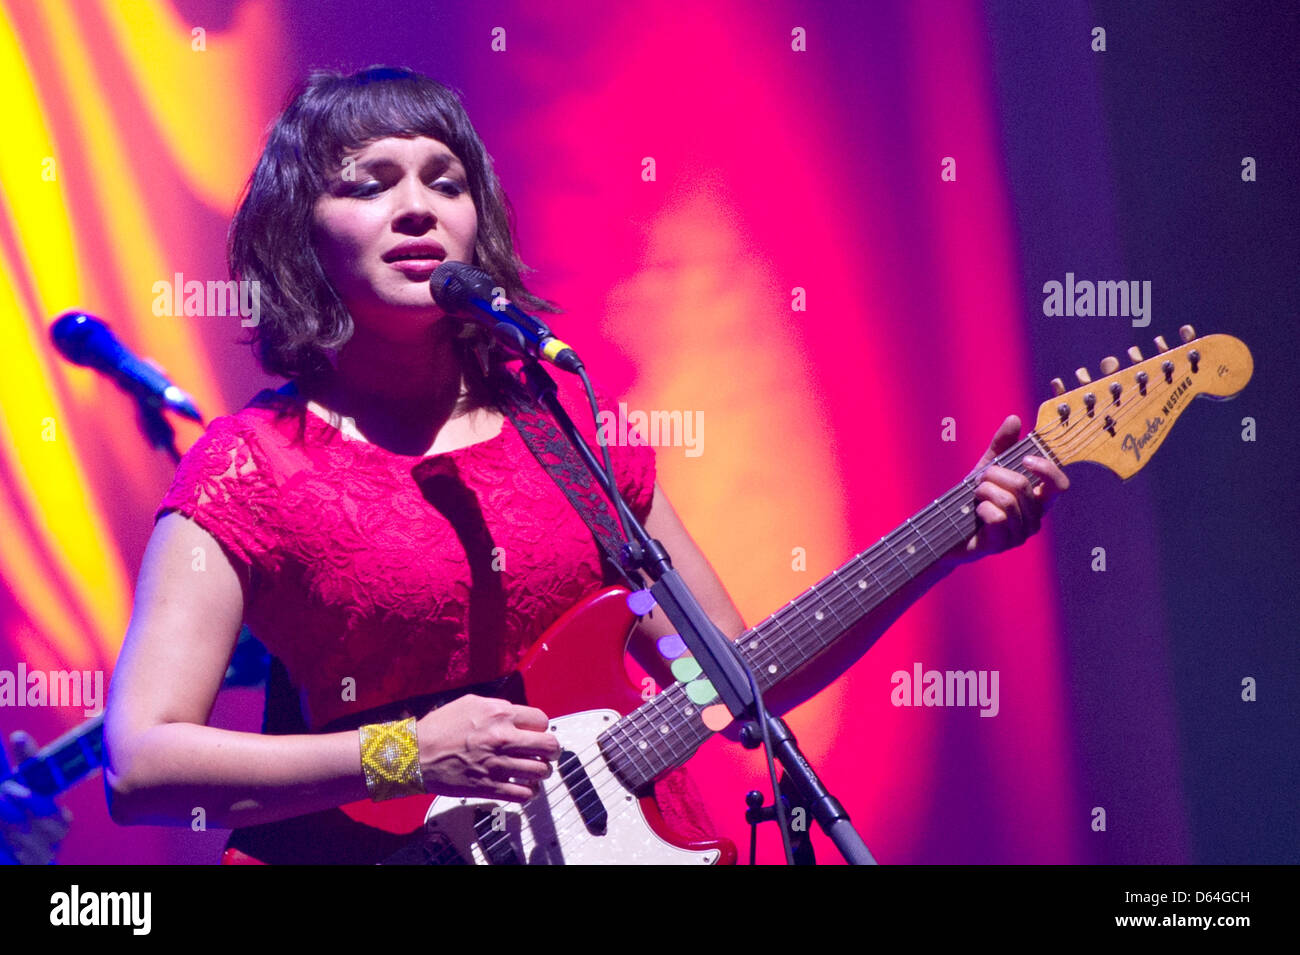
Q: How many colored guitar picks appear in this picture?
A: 5